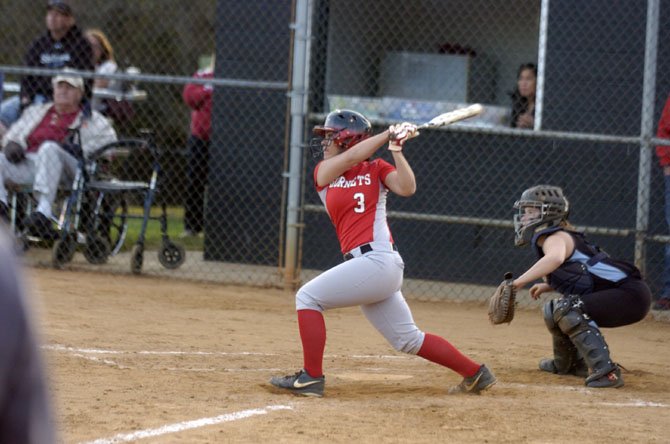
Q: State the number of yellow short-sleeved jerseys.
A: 0